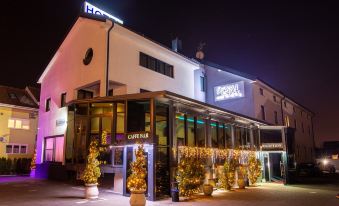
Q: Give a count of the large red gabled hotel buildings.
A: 0